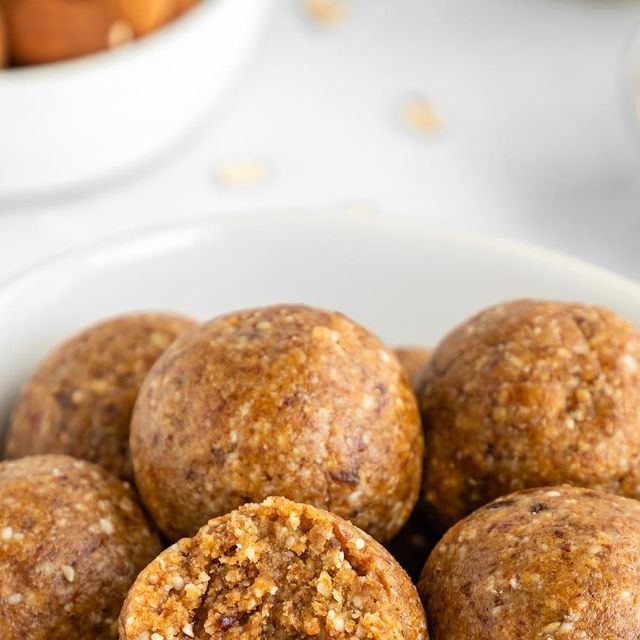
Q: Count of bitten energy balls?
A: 1